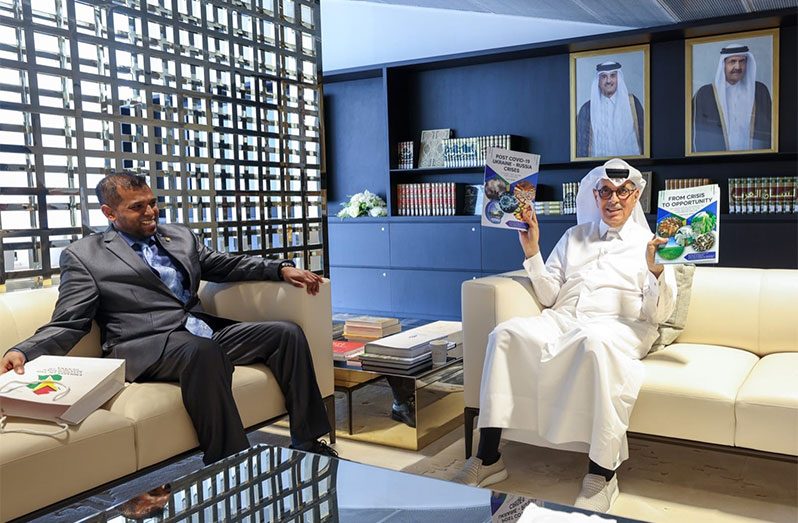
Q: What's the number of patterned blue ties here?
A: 1